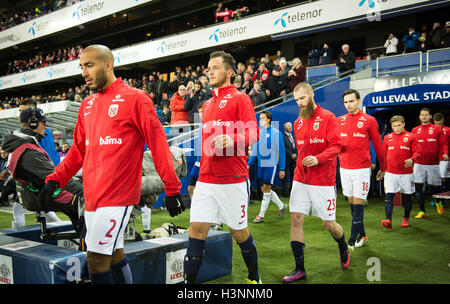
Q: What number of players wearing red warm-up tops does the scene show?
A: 7